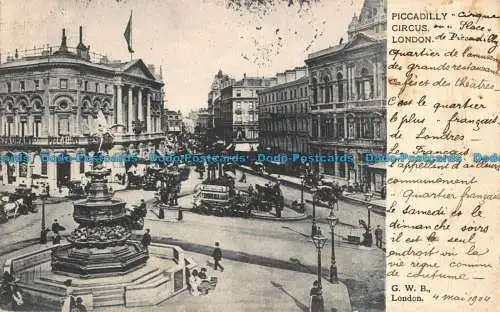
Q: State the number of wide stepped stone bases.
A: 1